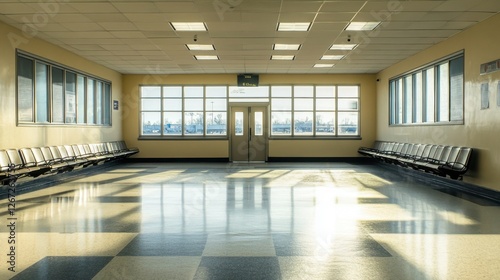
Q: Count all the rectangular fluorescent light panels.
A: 10